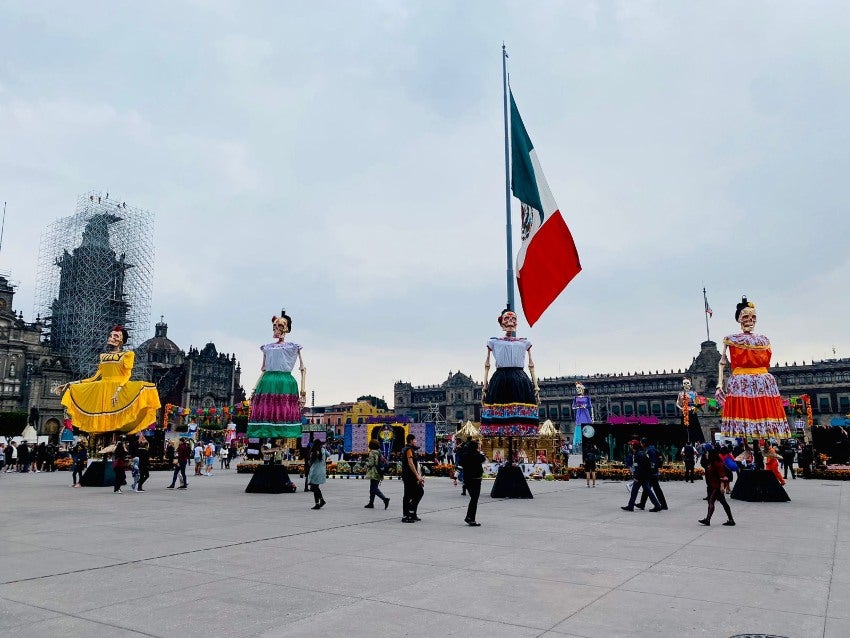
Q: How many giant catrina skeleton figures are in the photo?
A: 6